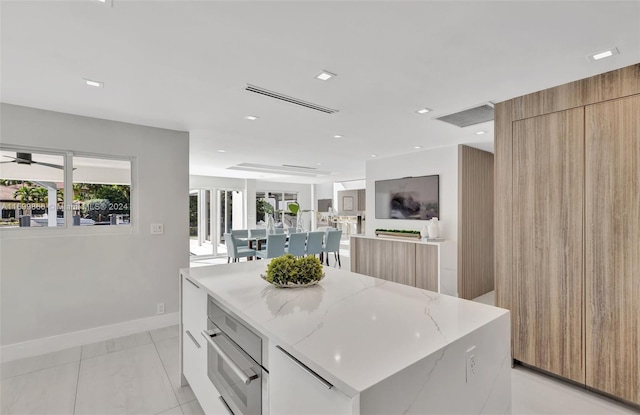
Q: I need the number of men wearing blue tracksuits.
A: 0